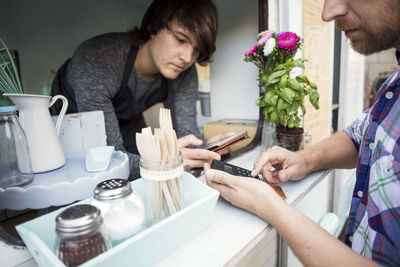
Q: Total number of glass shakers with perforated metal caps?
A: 2